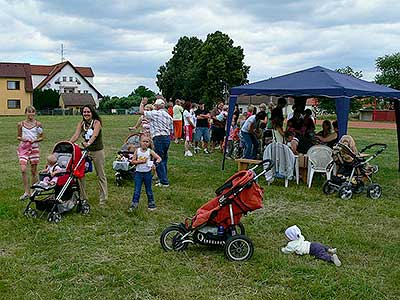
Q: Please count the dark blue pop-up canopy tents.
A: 1